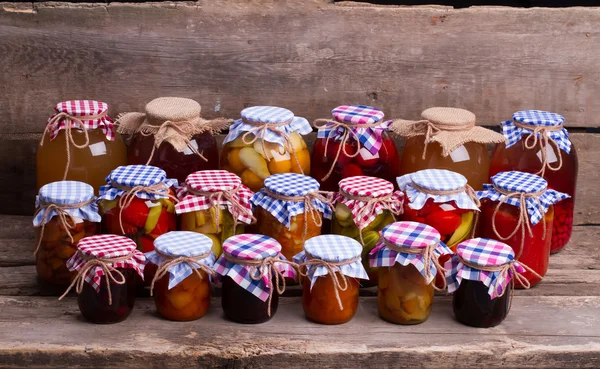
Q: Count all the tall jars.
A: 6